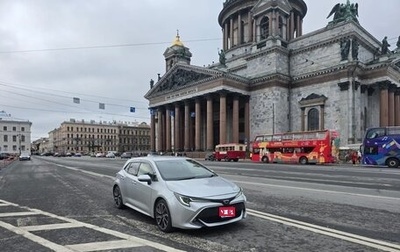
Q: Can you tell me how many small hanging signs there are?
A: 3